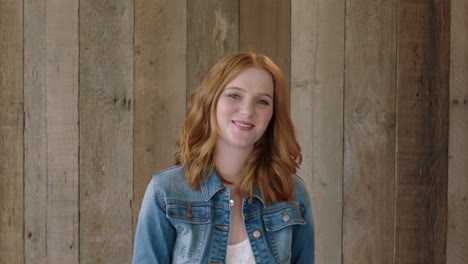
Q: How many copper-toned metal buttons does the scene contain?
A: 4